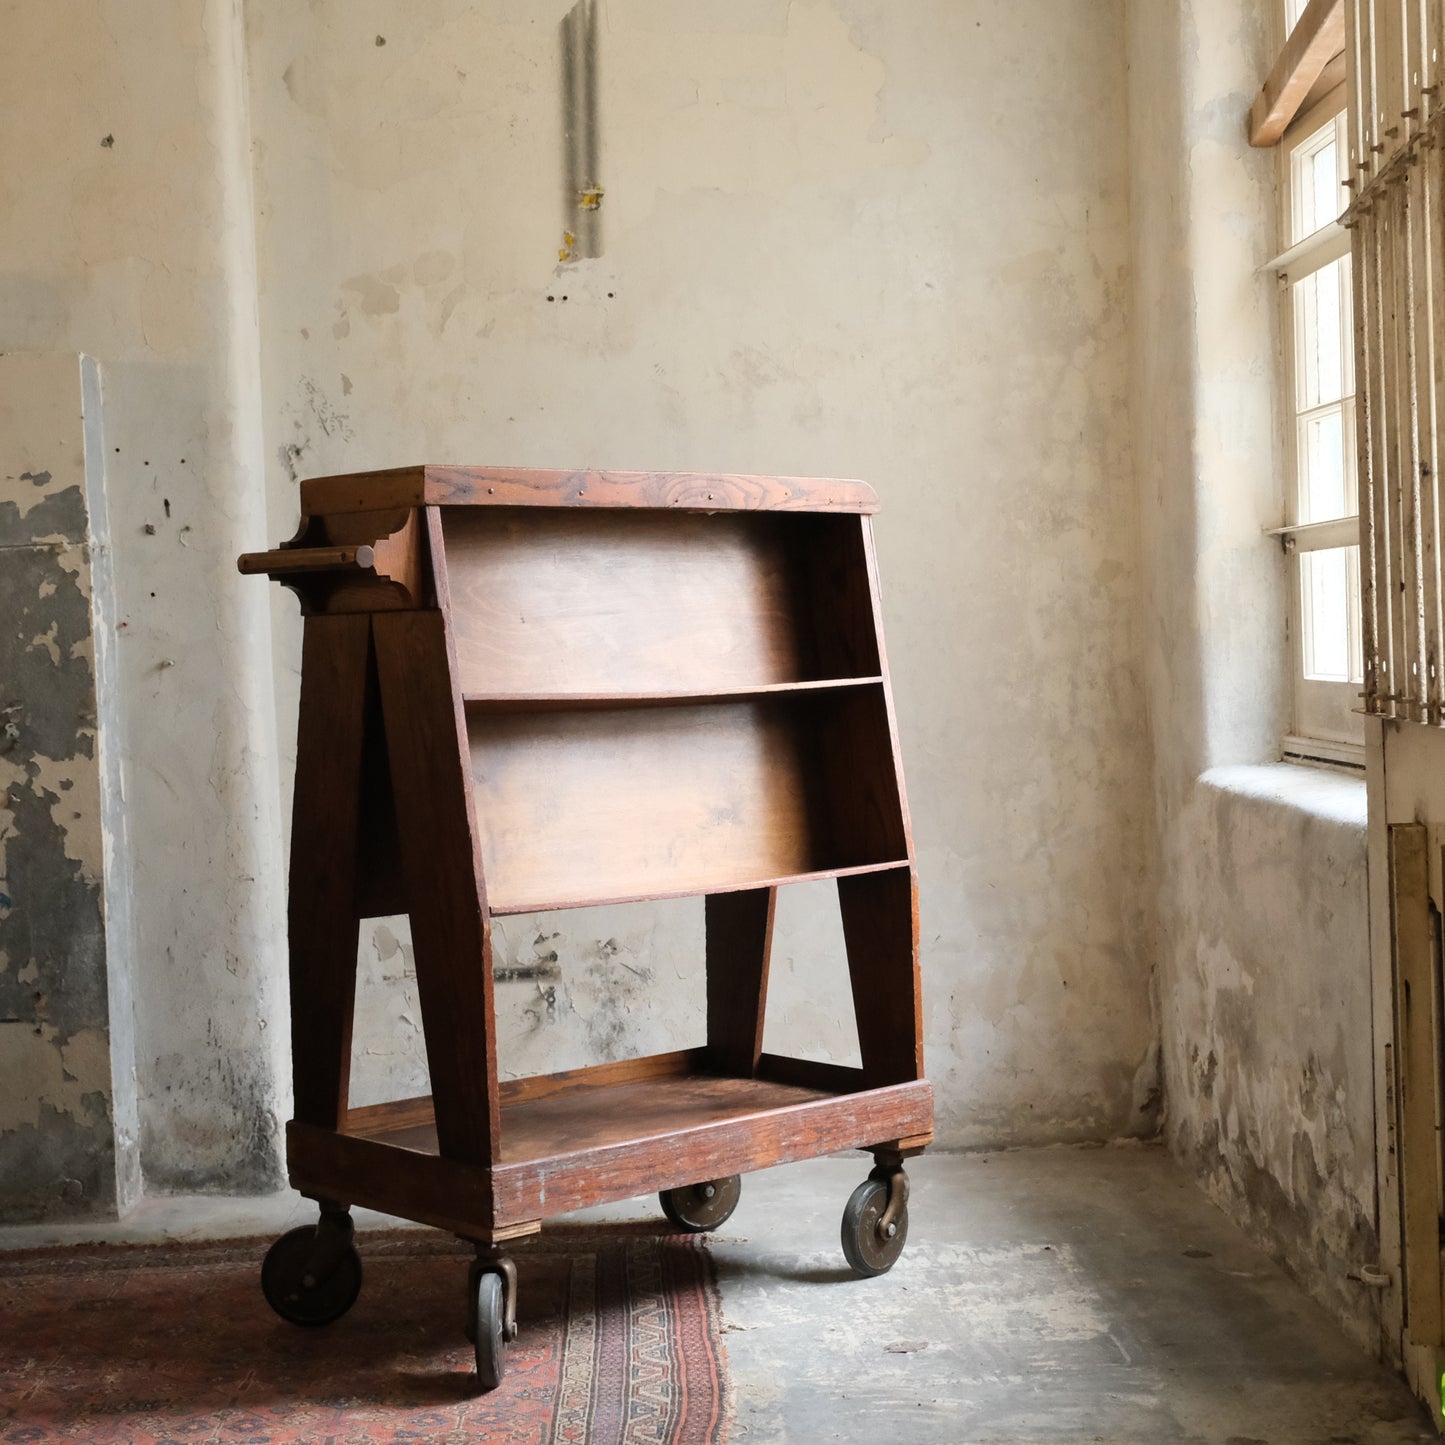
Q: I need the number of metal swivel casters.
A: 4